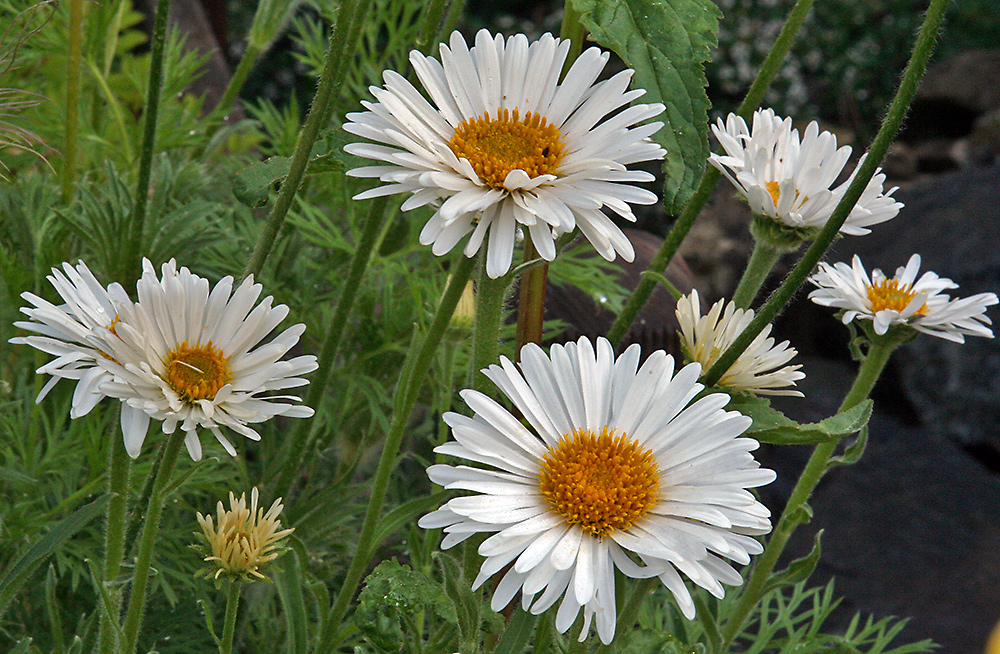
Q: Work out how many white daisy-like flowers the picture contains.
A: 7